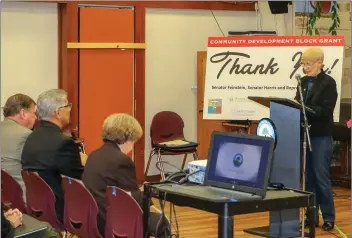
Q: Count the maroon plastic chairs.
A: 5